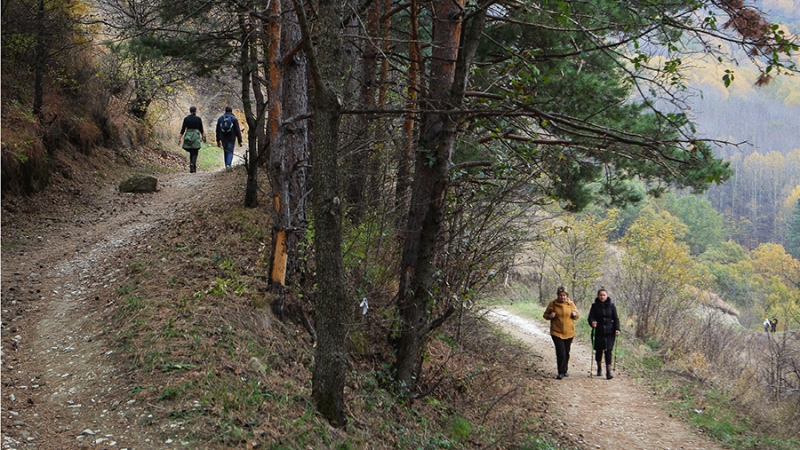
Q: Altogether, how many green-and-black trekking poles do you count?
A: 2